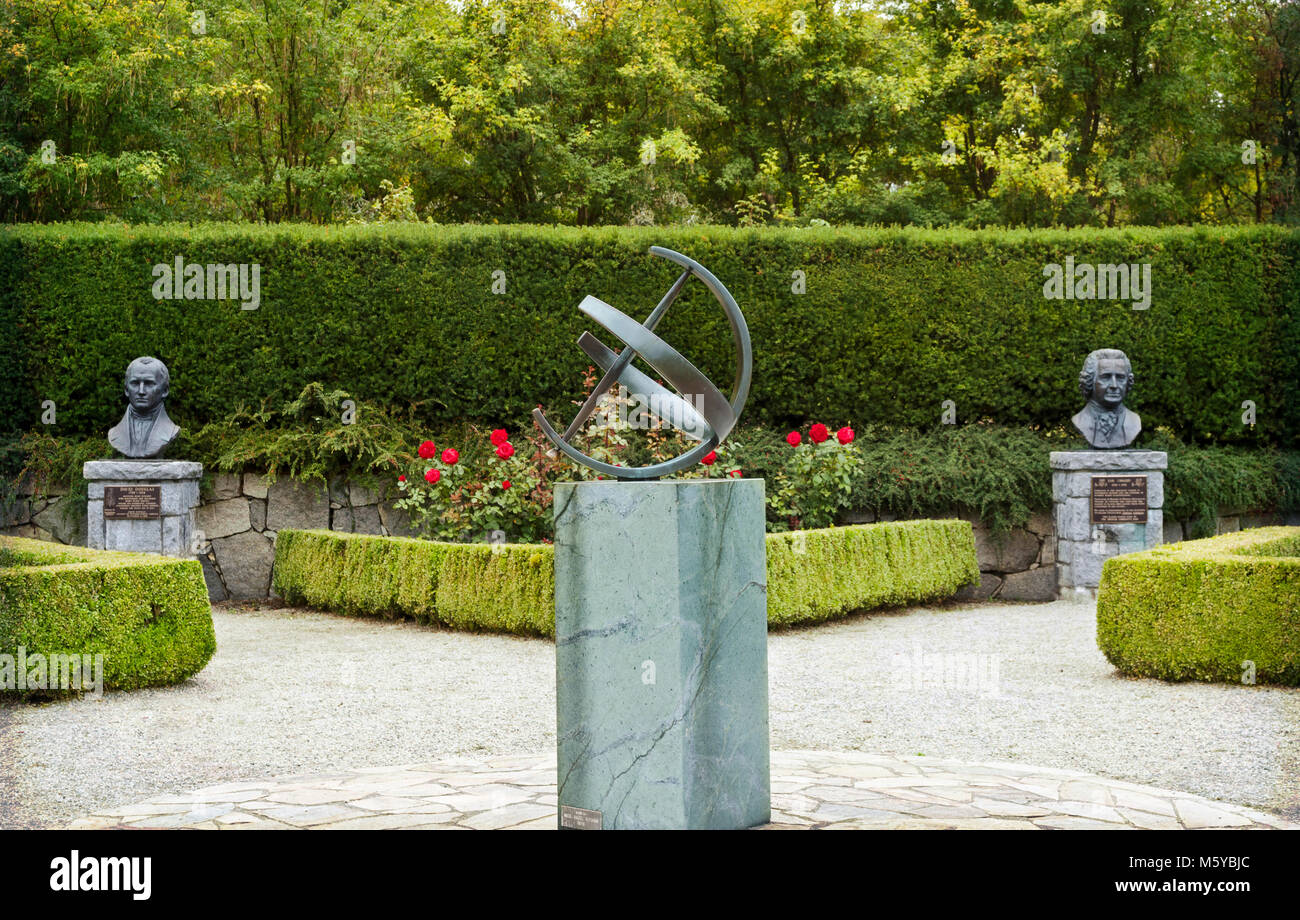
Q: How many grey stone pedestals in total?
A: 2